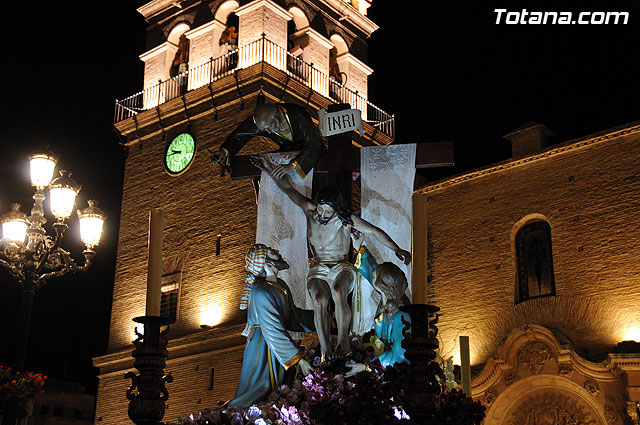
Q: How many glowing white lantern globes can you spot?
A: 4